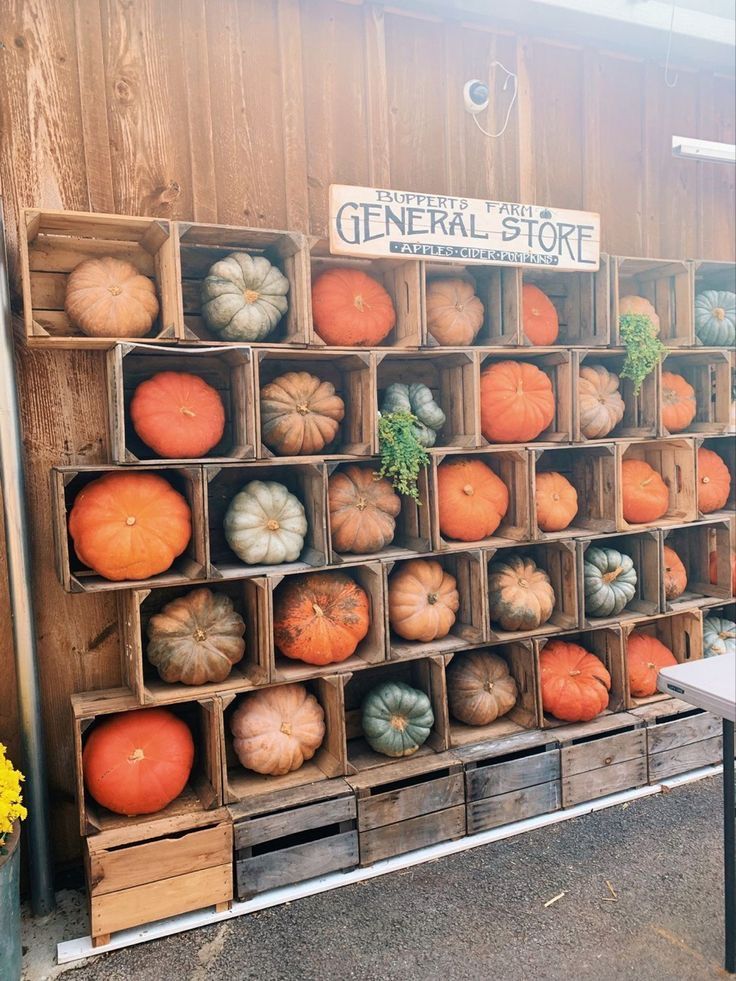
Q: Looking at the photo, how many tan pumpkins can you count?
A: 11